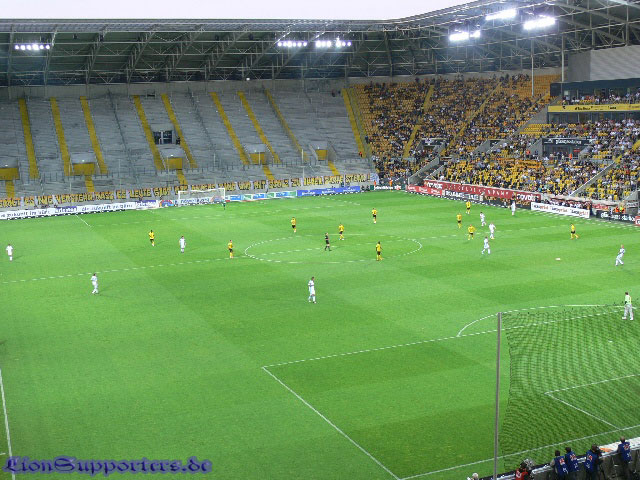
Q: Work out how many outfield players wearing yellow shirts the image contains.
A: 10